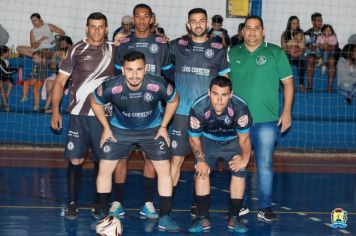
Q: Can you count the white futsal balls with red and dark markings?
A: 1